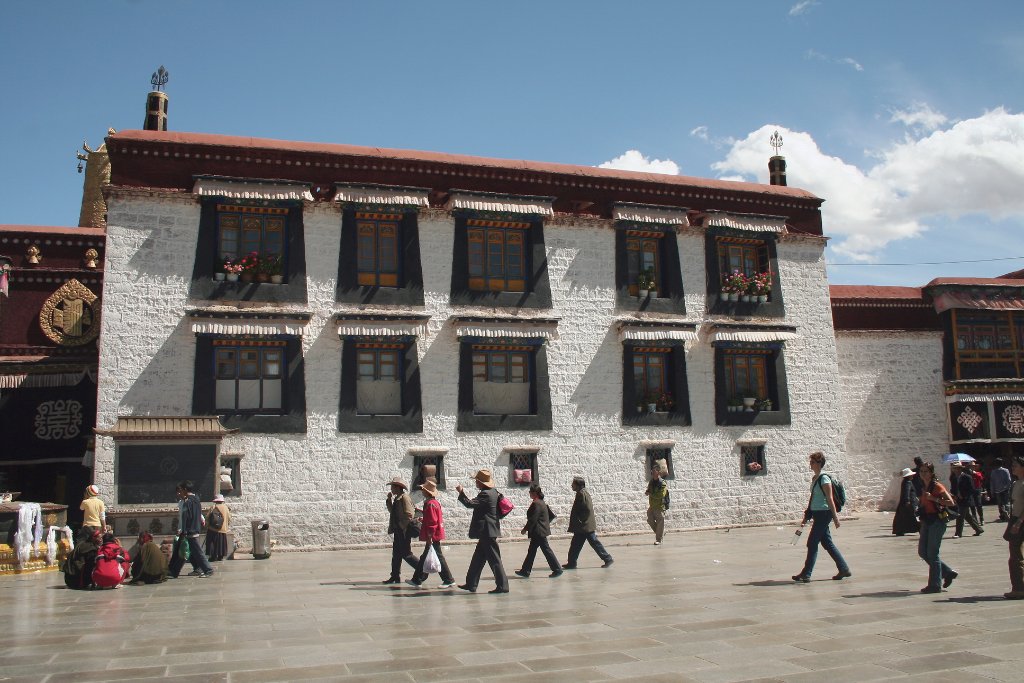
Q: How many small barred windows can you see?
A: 5